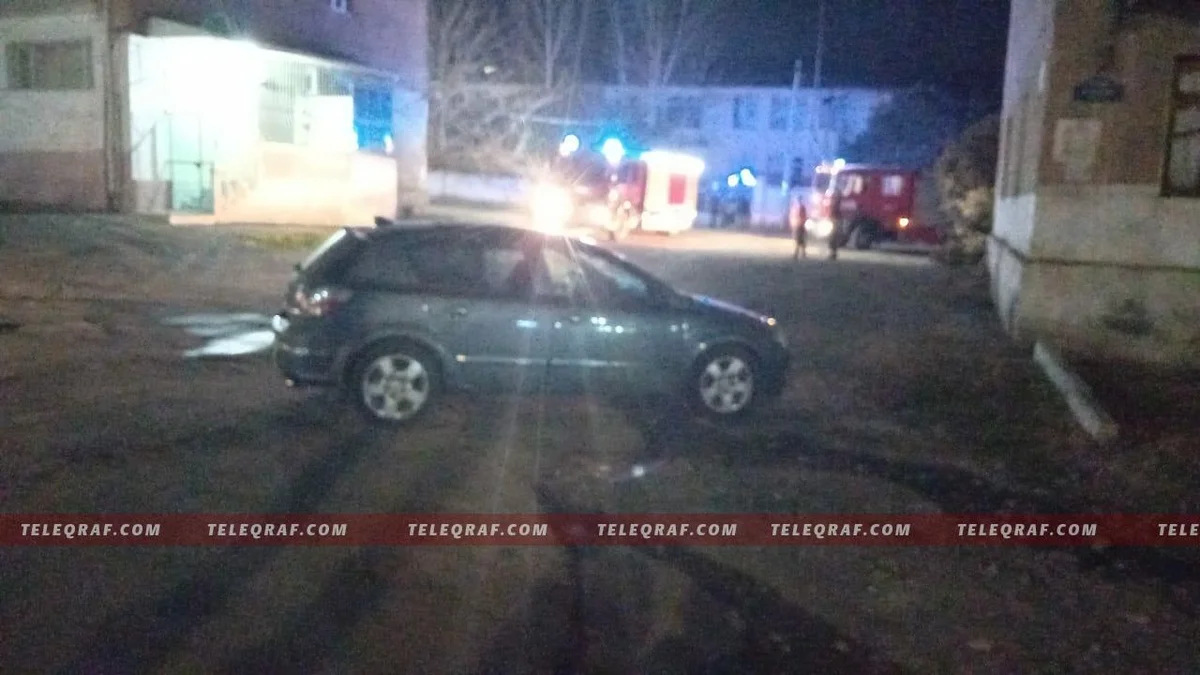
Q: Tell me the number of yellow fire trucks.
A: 0